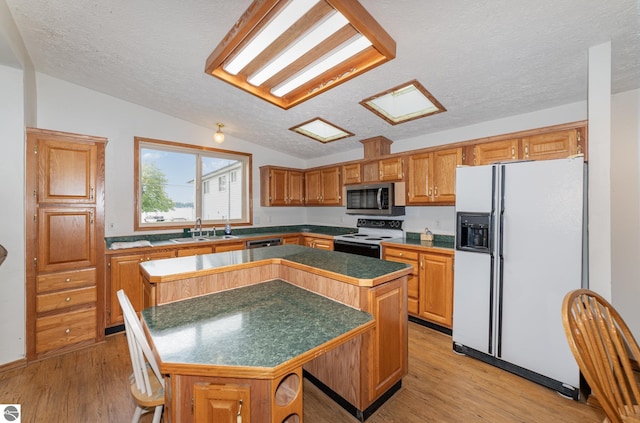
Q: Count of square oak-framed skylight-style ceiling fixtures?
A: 2